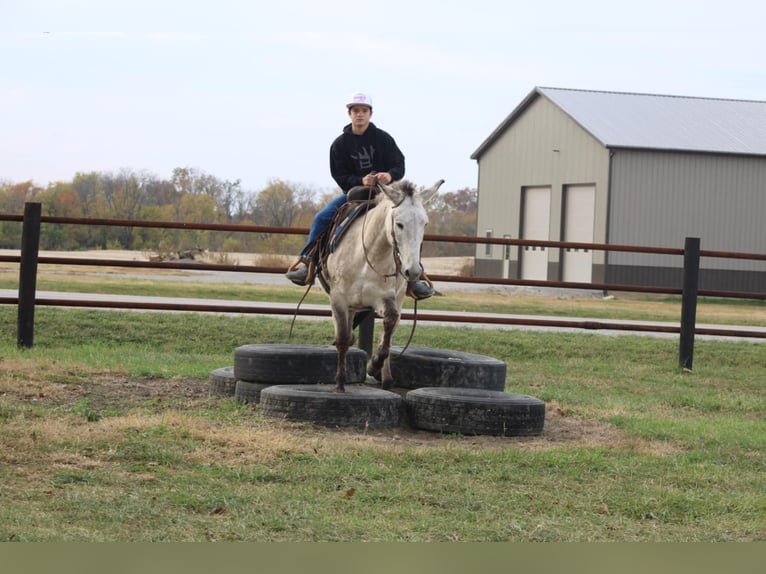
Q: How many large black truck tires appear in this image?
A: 6